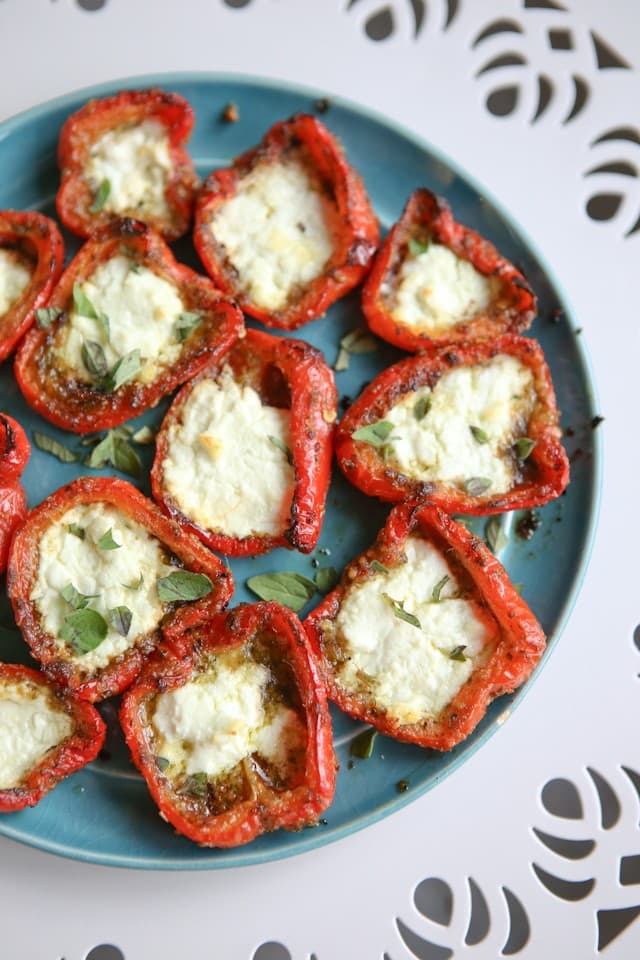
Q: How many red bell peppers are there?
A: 12